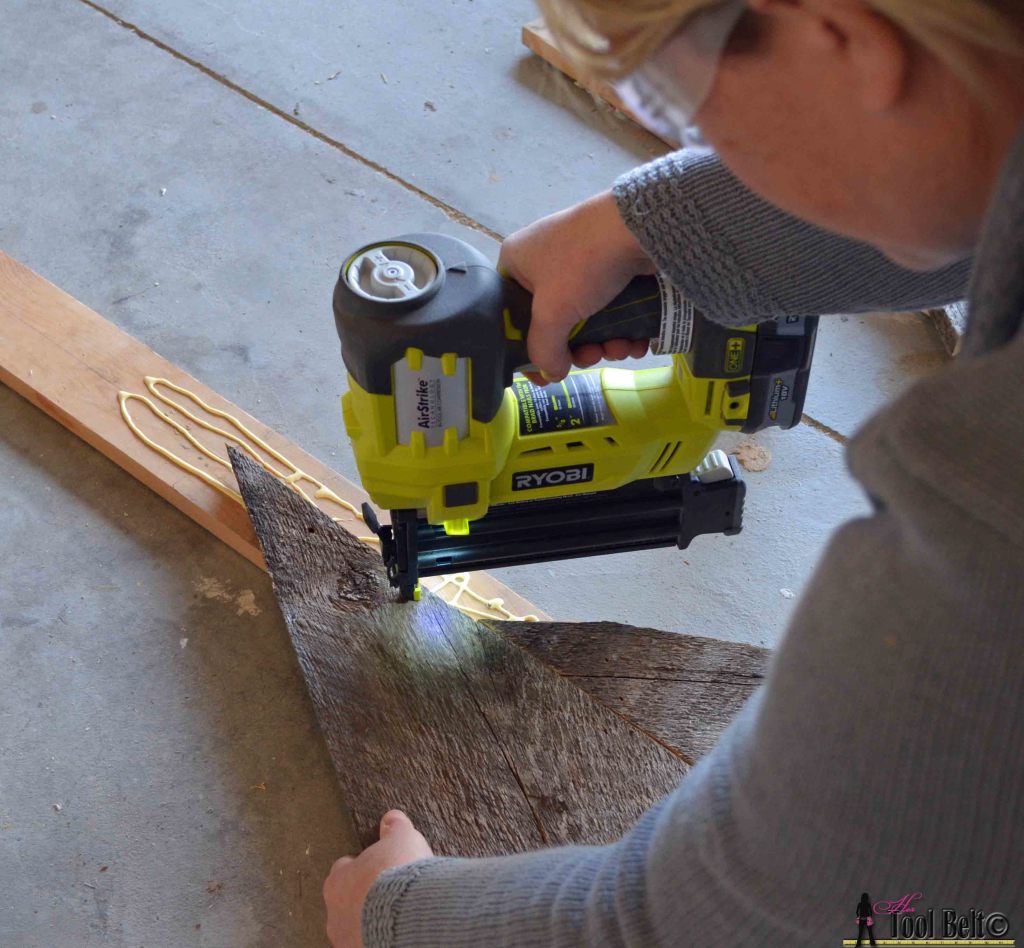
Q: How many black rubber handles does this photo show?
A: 1